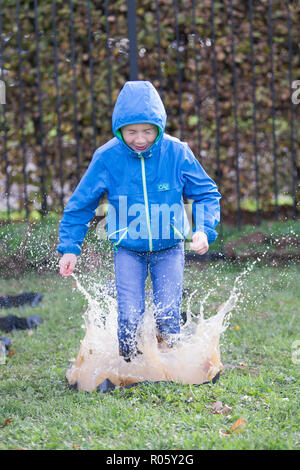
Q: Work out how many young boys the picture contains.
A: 1